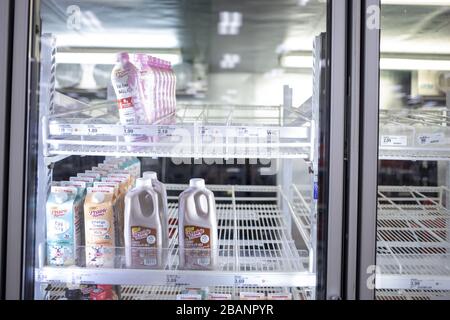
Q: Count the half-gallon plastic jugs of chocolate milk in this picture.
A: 3